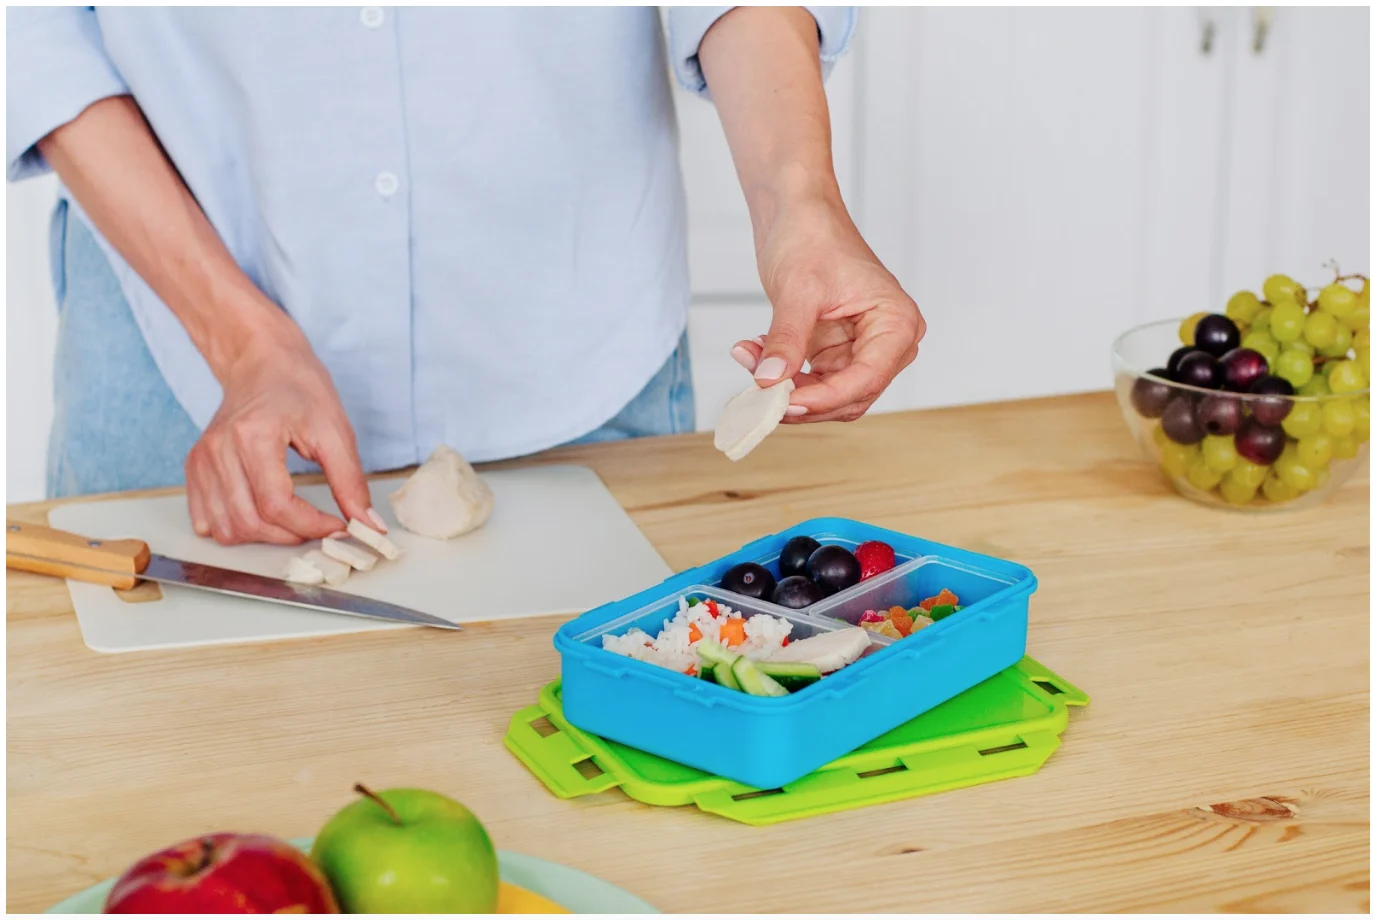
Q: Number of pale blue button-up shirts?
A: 1